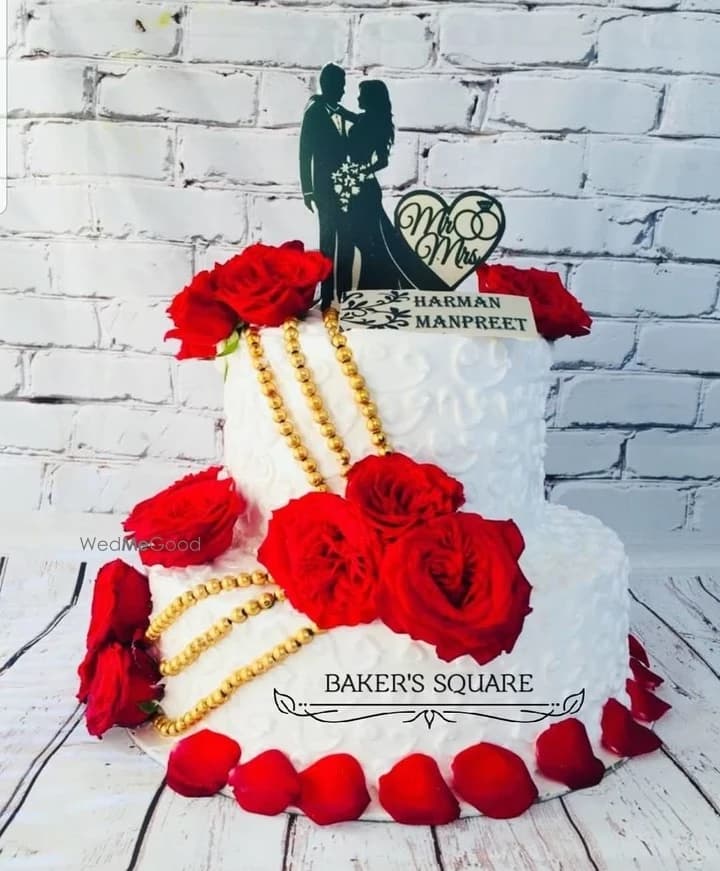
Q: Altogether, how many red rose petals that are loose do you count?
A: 10